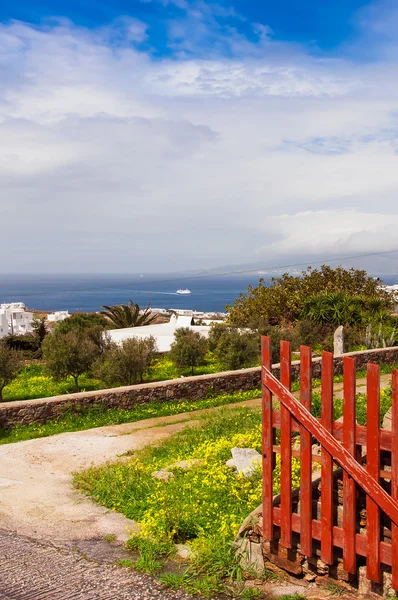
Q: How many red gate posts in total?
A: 7